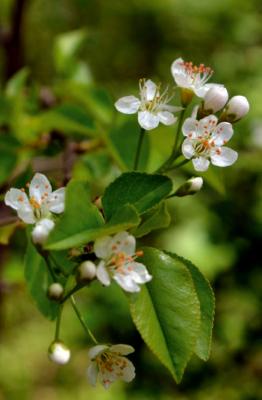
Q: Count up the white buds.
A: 7